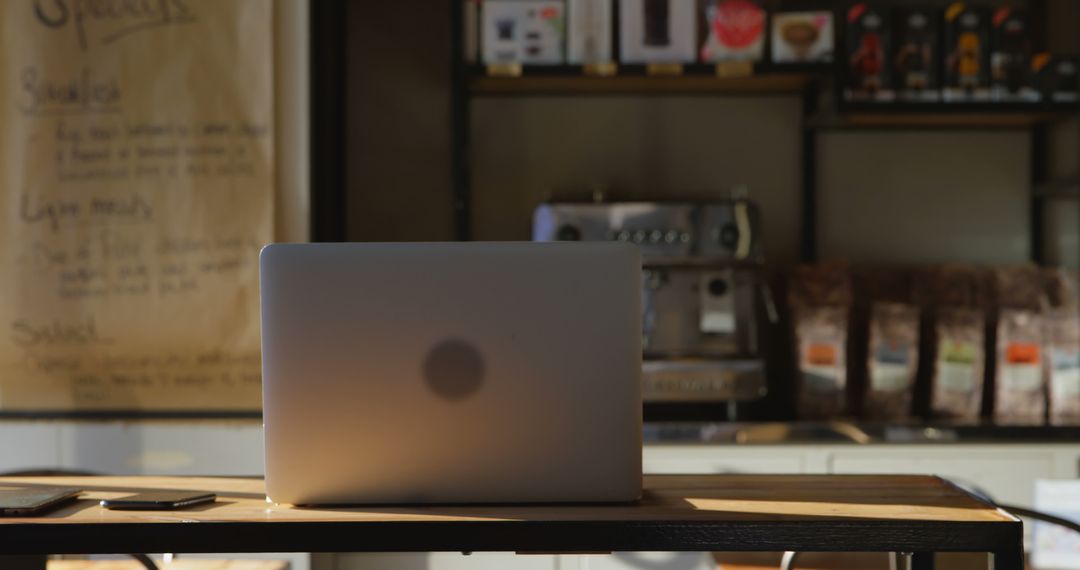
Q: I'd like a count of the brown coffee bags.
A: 5